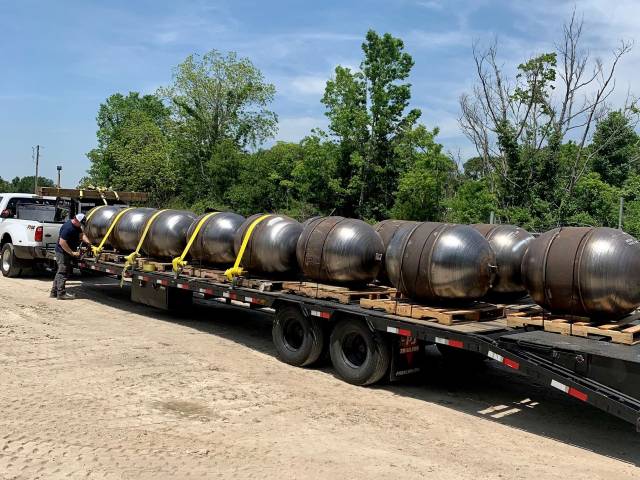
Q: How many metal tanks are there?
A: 10